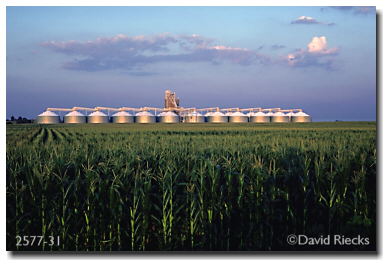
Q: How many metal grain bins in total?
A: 12